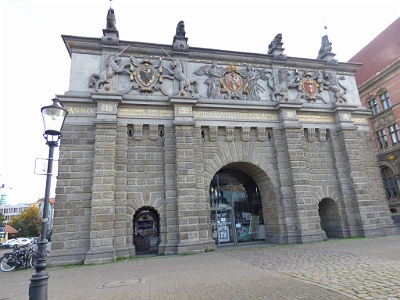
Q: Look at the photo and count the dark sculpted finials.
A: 4